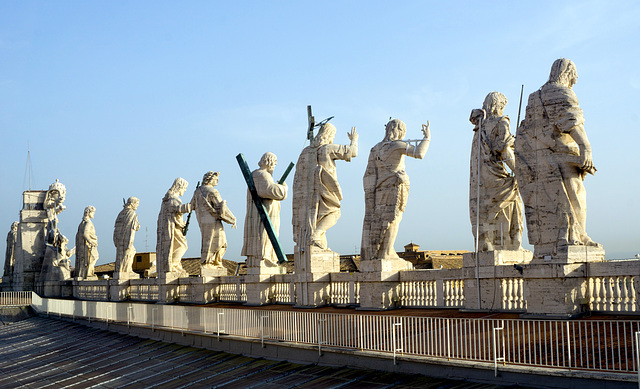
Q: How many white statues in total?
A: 11